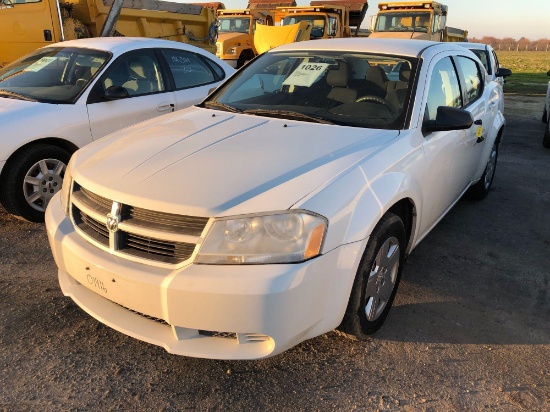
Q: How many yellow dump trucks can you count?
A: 4